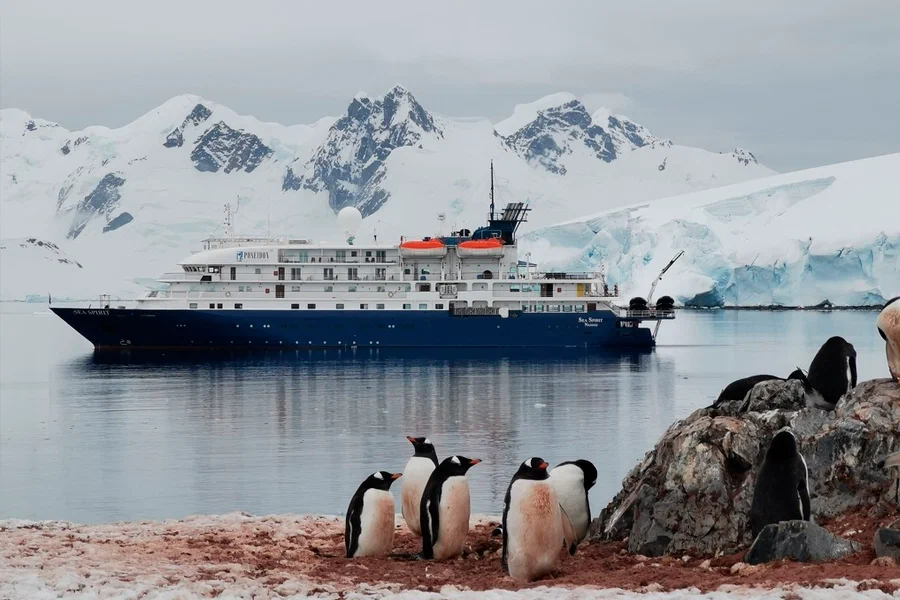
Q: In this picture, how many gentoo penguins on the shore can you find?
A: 9